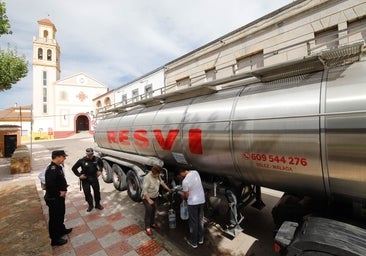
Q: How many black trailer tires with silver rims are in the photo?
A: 3